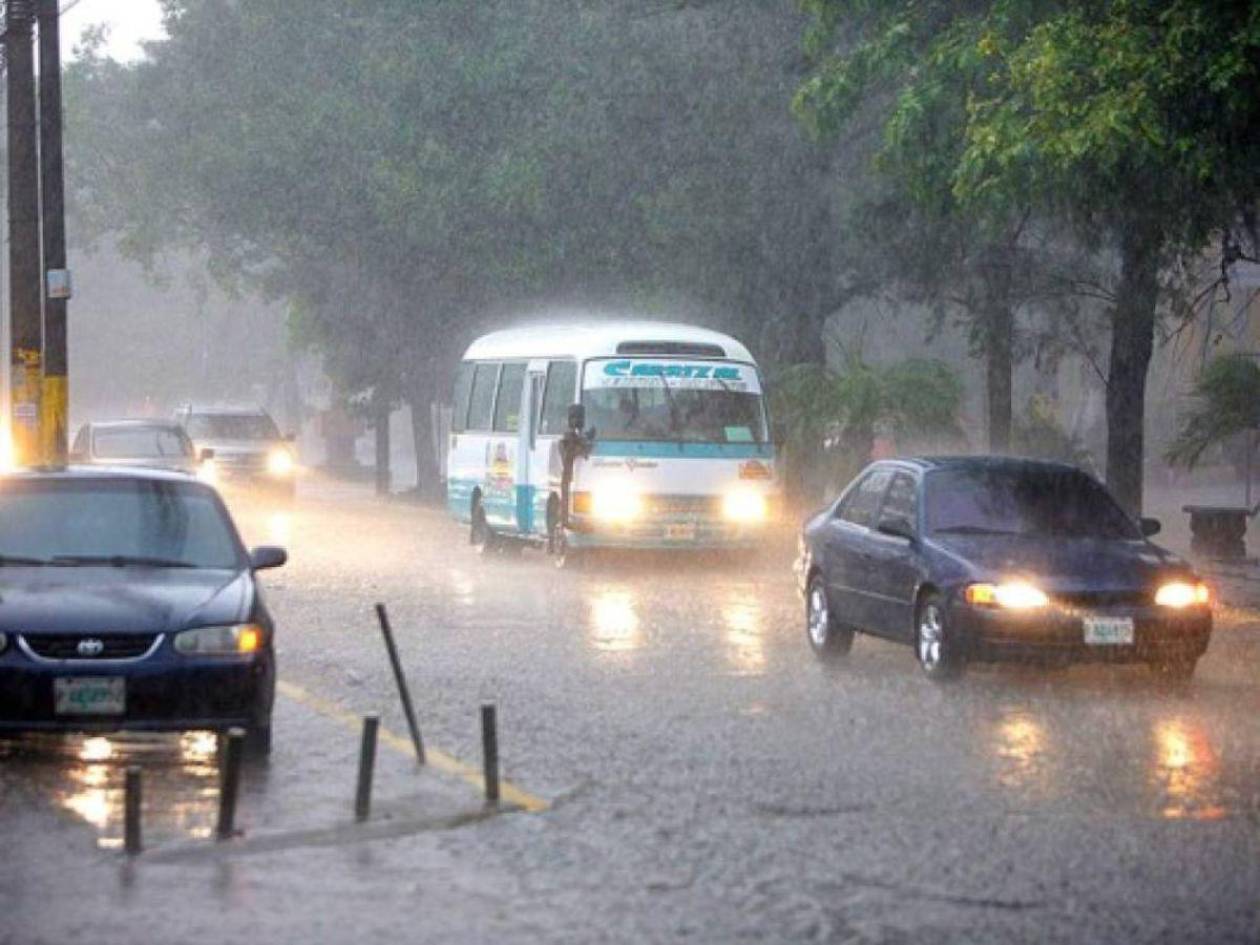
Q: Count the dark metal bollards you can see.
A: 5